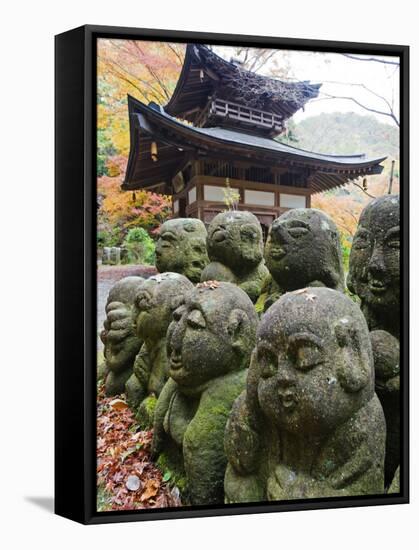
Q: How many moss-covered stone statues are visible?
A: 8